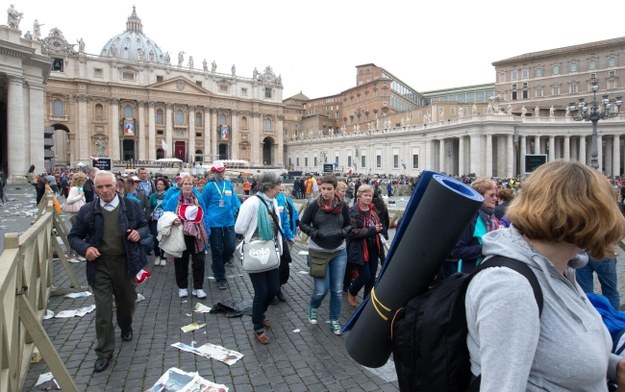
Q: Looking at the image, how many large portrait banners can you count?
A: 2